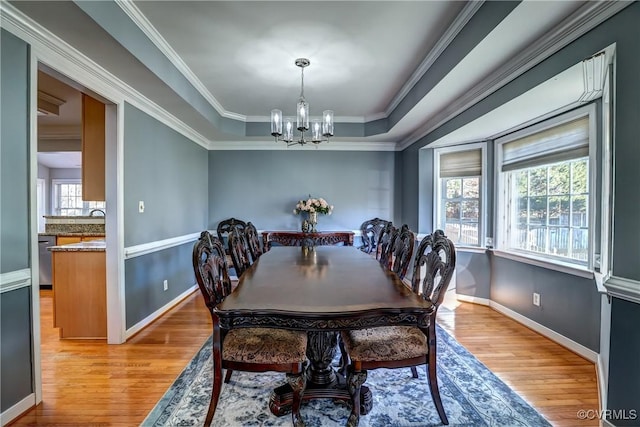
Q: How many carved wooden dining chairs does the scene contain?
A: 8